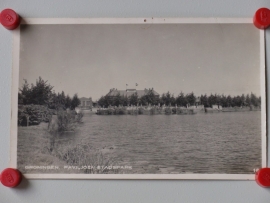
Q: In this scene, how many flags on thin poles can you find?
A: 2